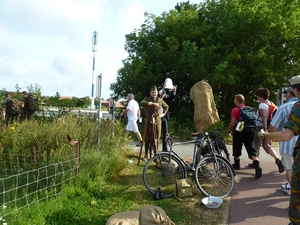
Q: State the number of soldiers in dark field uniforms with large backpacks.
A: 2